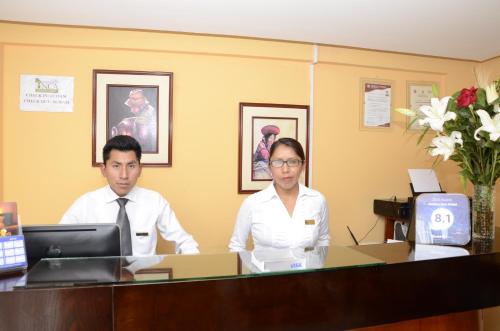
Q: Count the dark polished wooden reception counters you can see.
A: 1